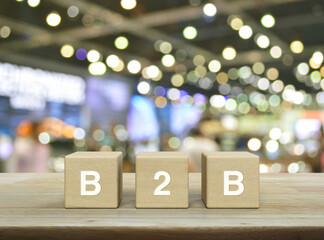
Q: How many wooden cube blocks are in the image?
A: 3